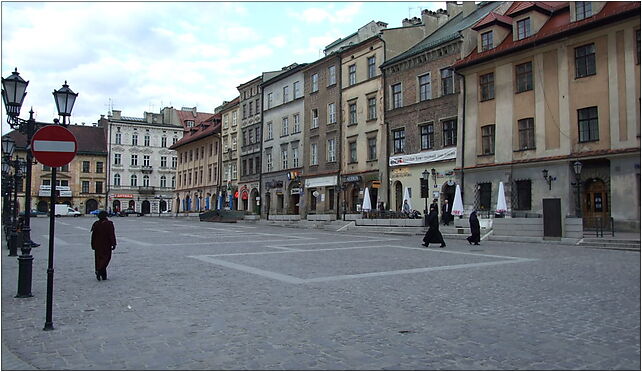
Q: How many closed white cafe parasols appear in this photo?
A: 4